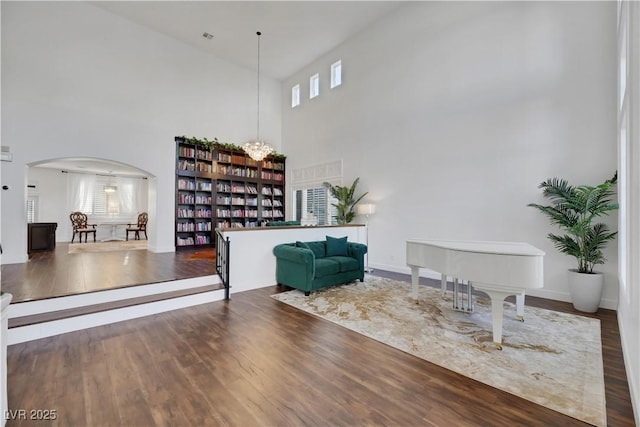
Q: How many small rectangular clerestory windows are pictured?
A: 3